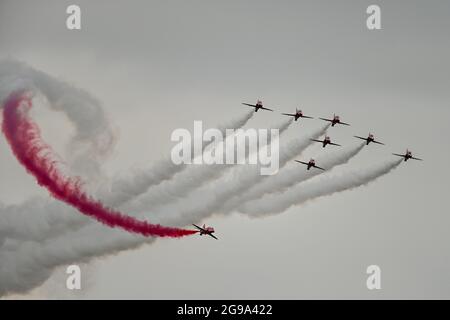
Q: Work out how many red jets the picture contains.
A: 8